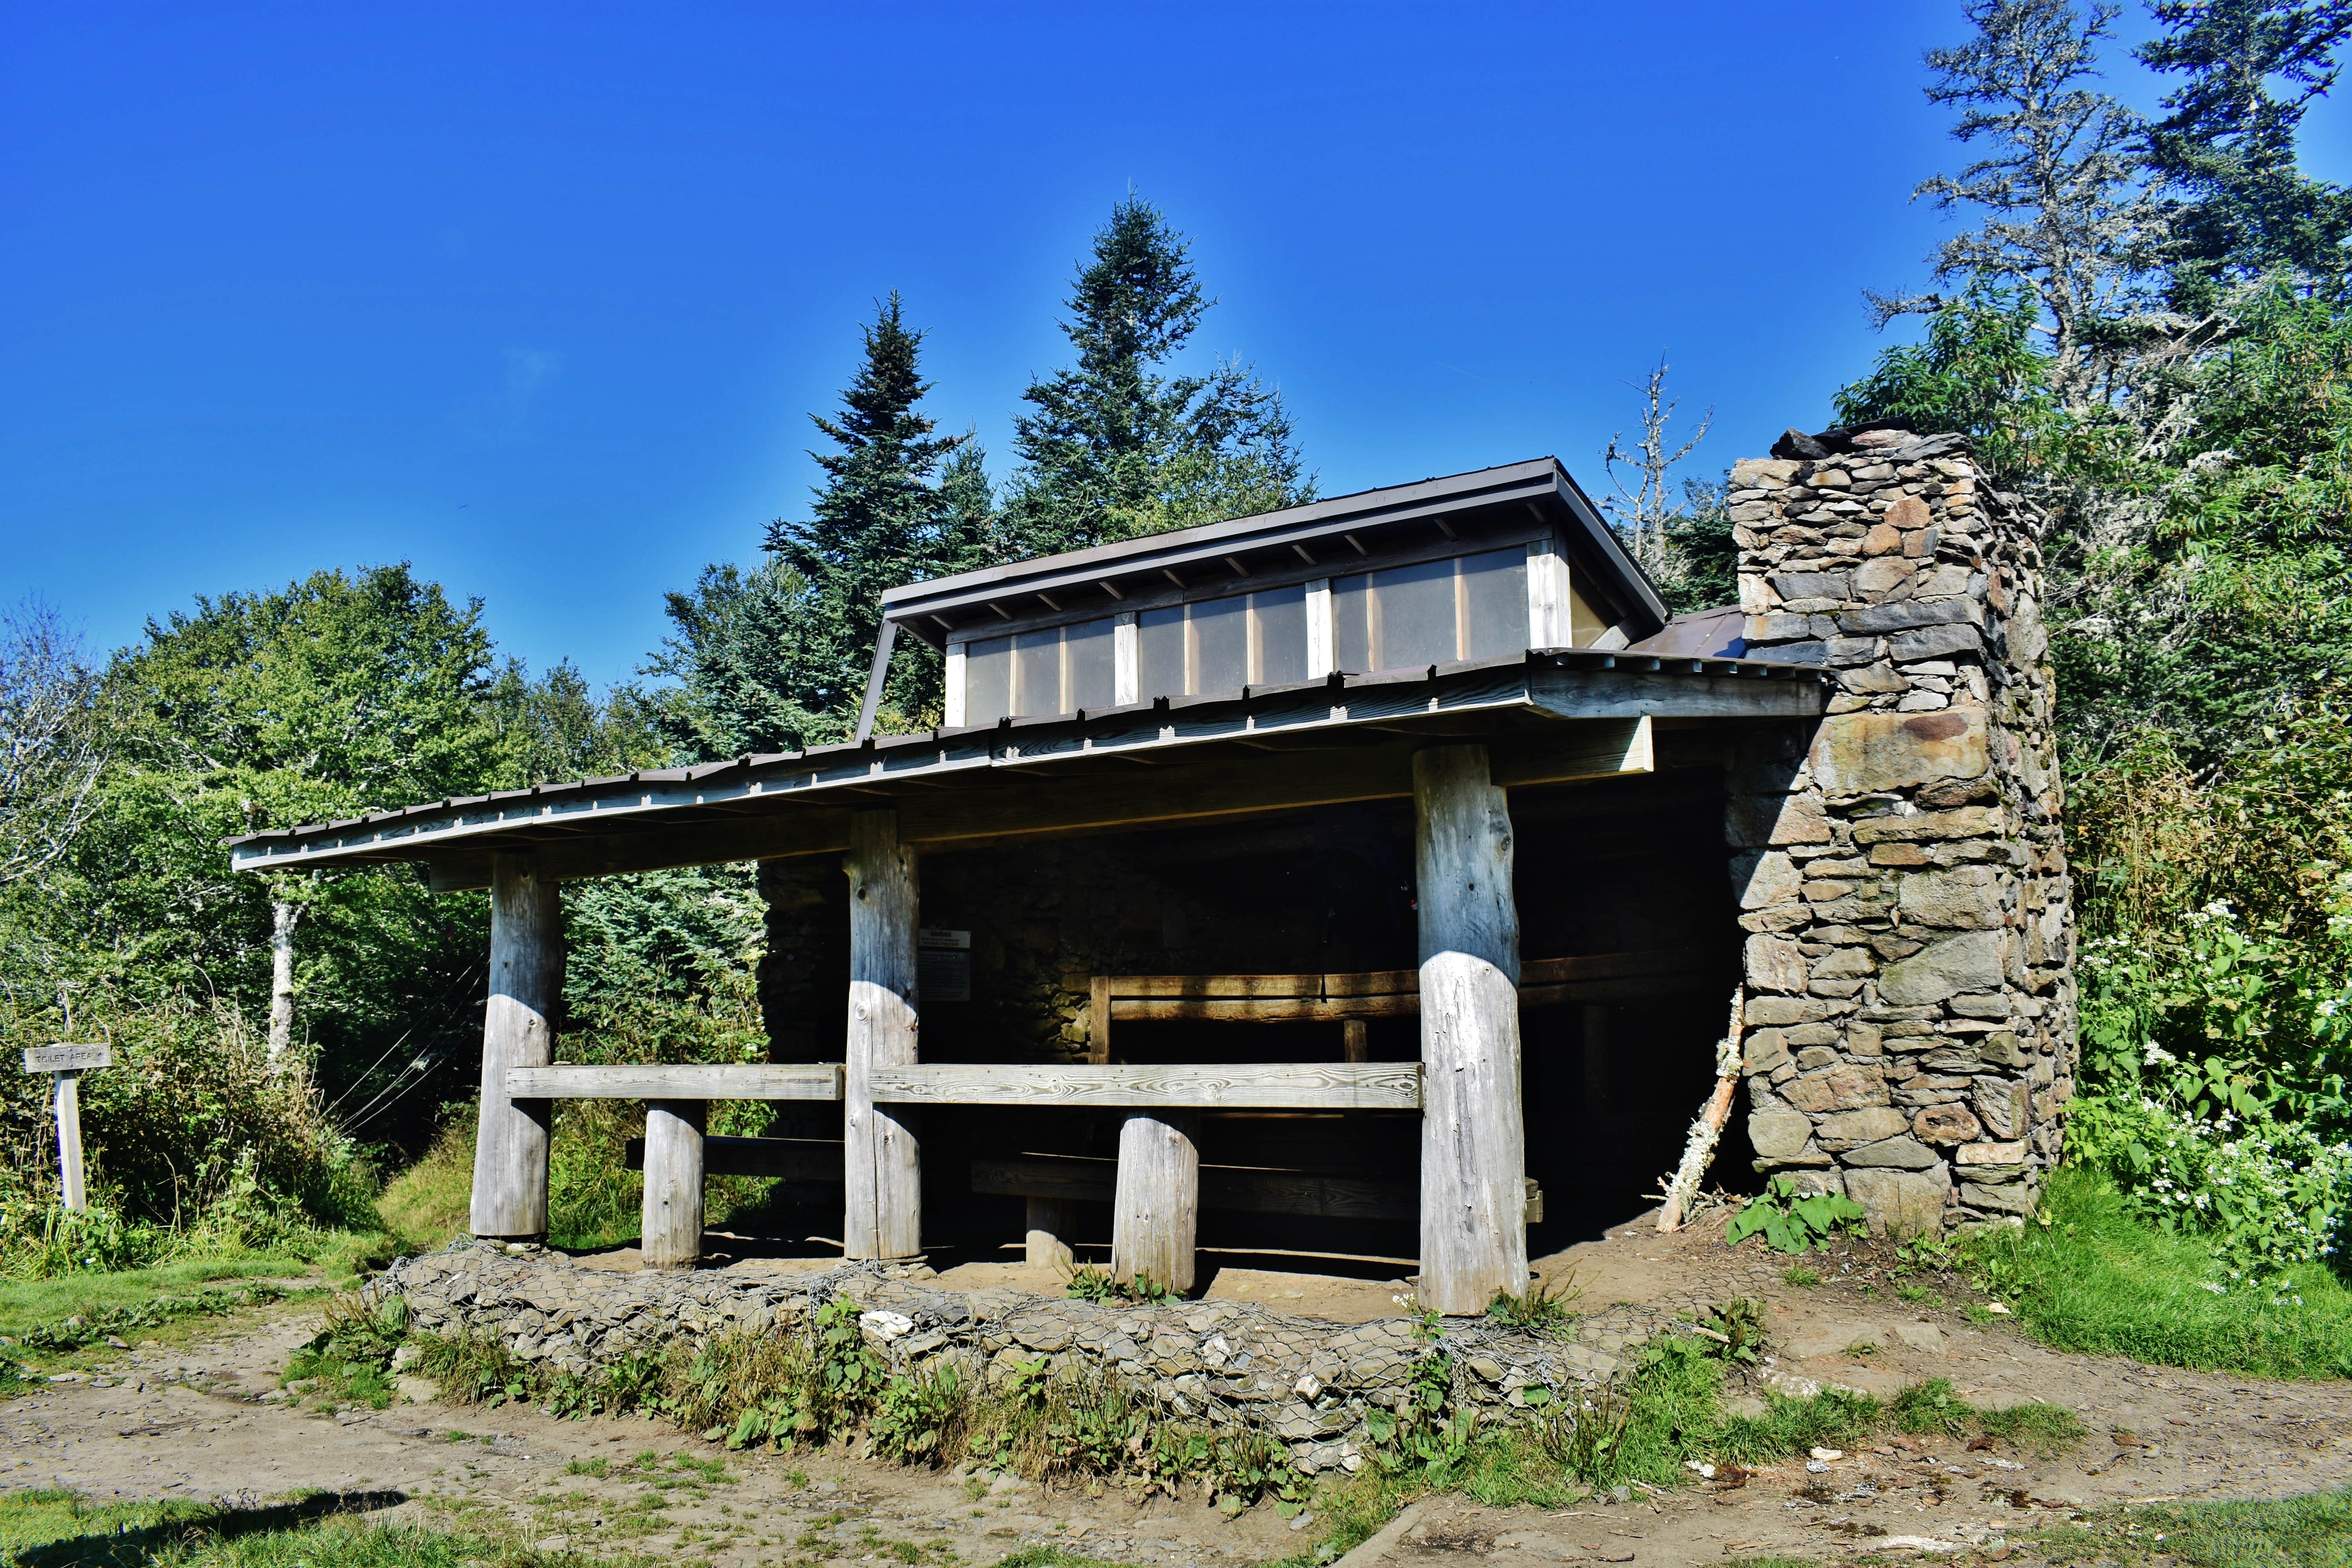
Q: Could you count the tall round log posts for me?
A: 3